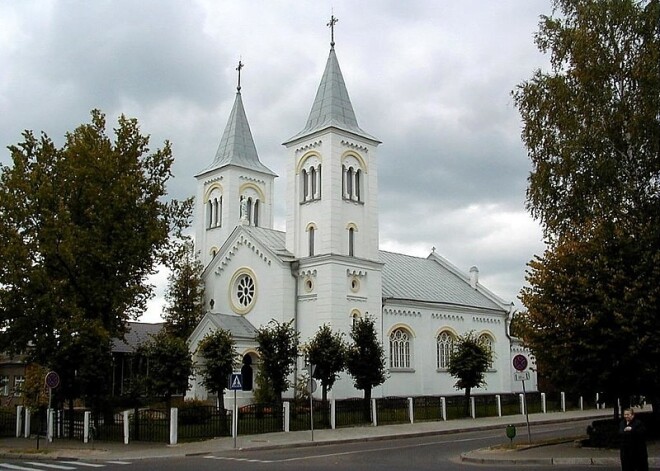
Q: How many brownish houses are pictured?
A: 1